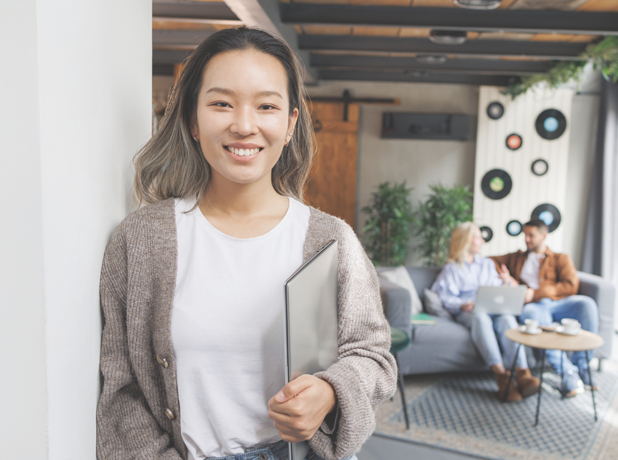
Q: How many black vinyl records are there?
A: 8